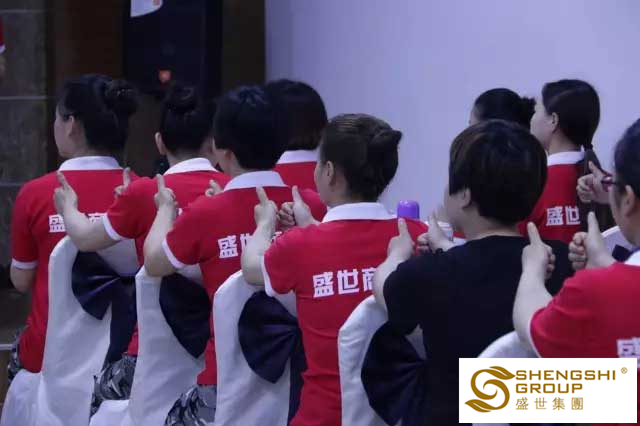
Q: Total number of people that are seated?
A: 9